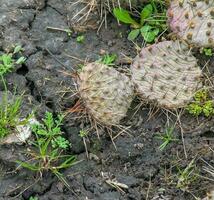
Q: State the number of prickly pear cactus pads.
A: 3